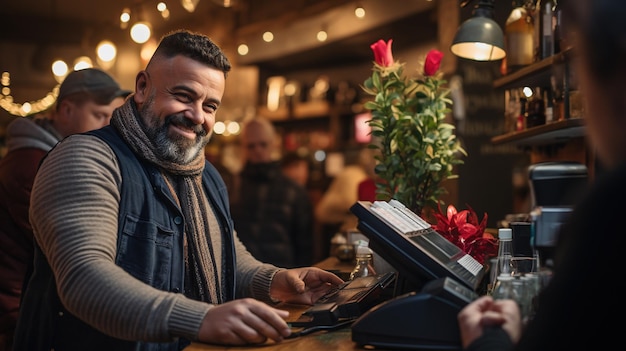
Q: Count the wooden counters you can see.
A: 1